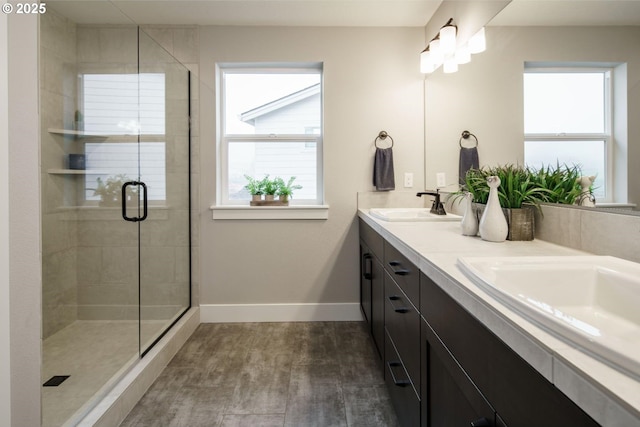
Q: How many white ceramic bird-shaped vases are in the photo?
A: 2